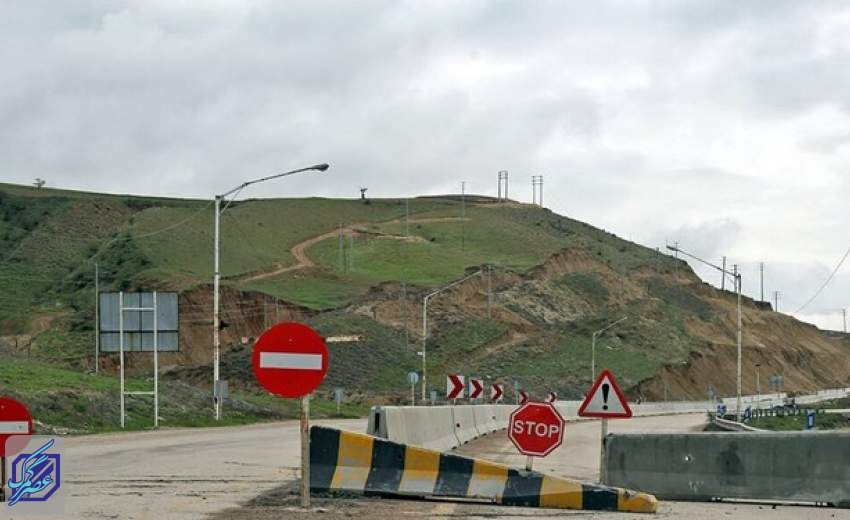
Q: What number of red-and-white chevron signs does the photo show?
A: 5